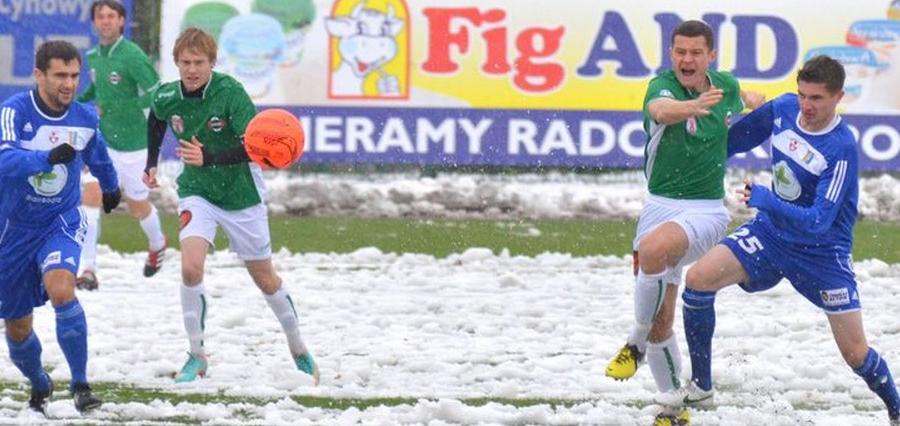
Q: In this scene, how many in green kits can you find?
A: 3